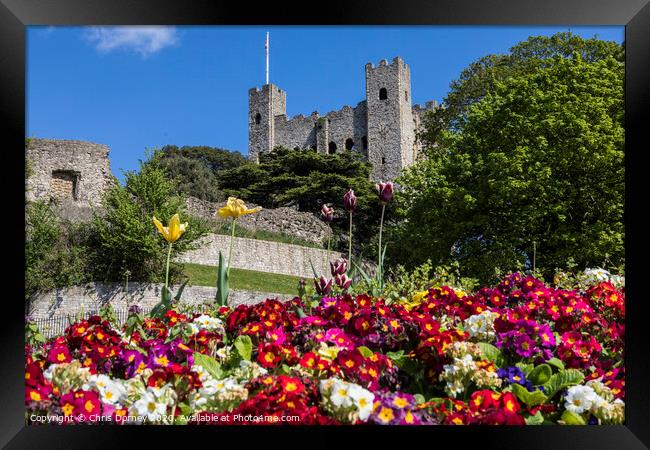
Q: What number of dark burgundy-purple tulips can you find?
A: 6